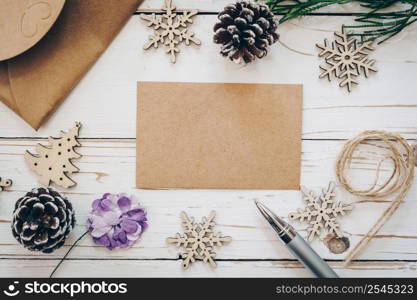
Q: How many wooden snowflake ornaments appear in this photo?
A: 4